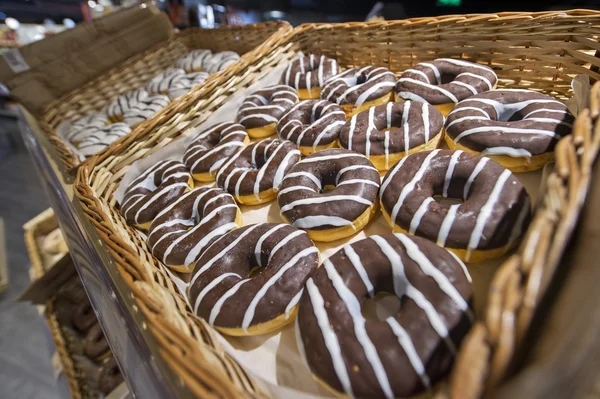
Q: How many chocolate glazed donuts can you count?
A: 15